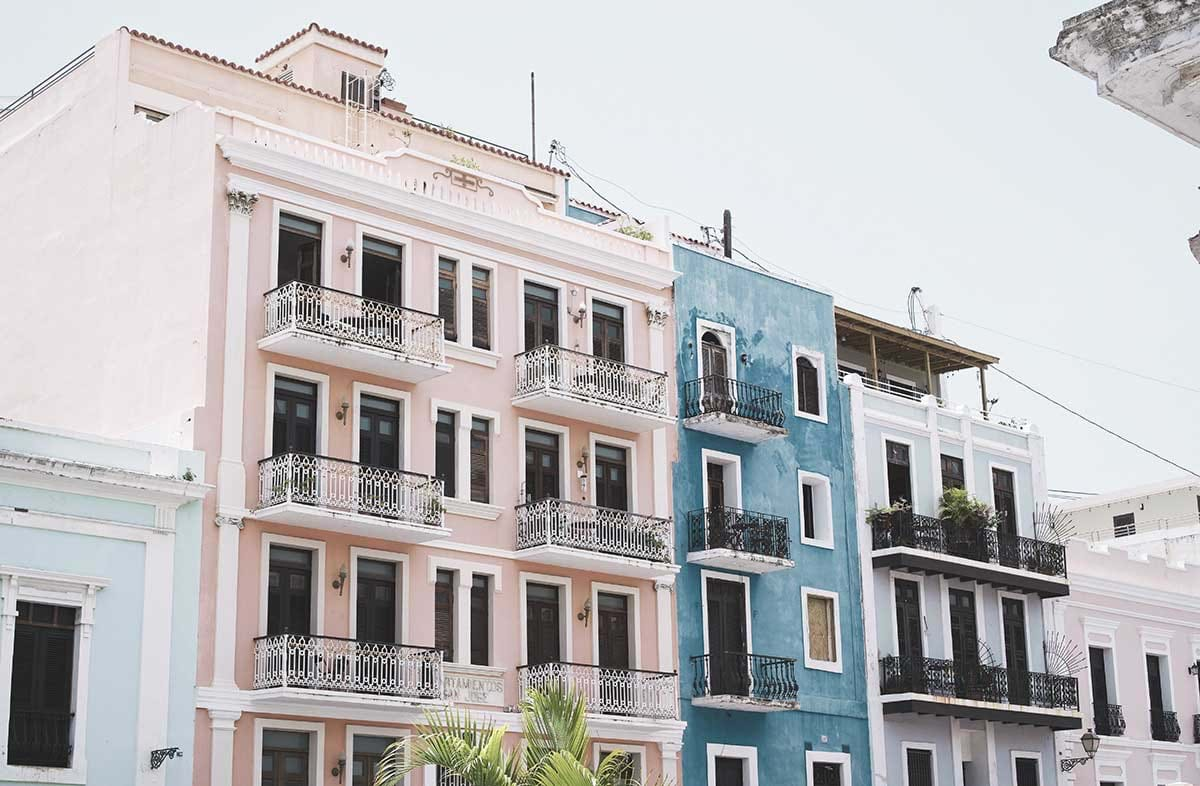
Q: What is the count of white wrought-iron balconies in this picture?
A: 6